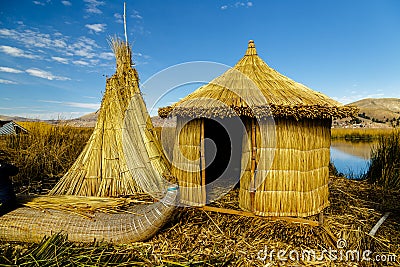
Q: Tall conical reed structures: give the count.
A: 1